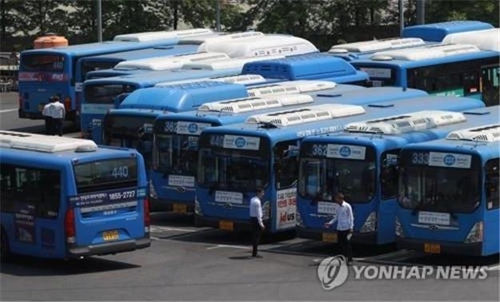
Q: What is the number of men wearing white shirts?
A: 4